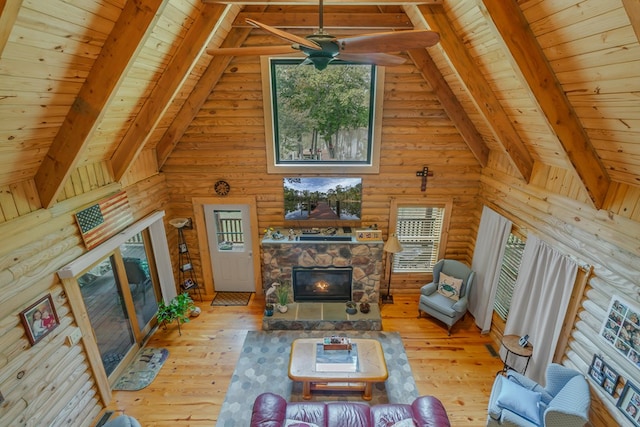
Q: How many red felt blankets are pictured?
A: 0